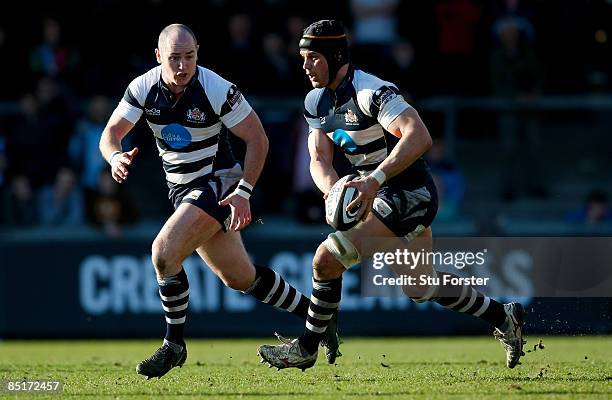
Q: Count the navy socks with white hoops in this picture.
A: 4